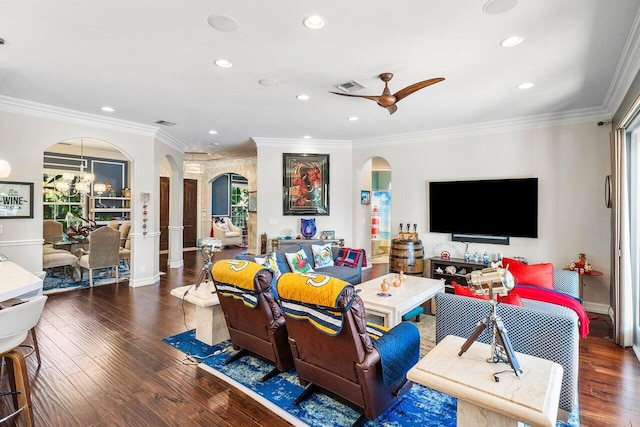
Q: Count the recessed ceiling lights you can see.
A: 9